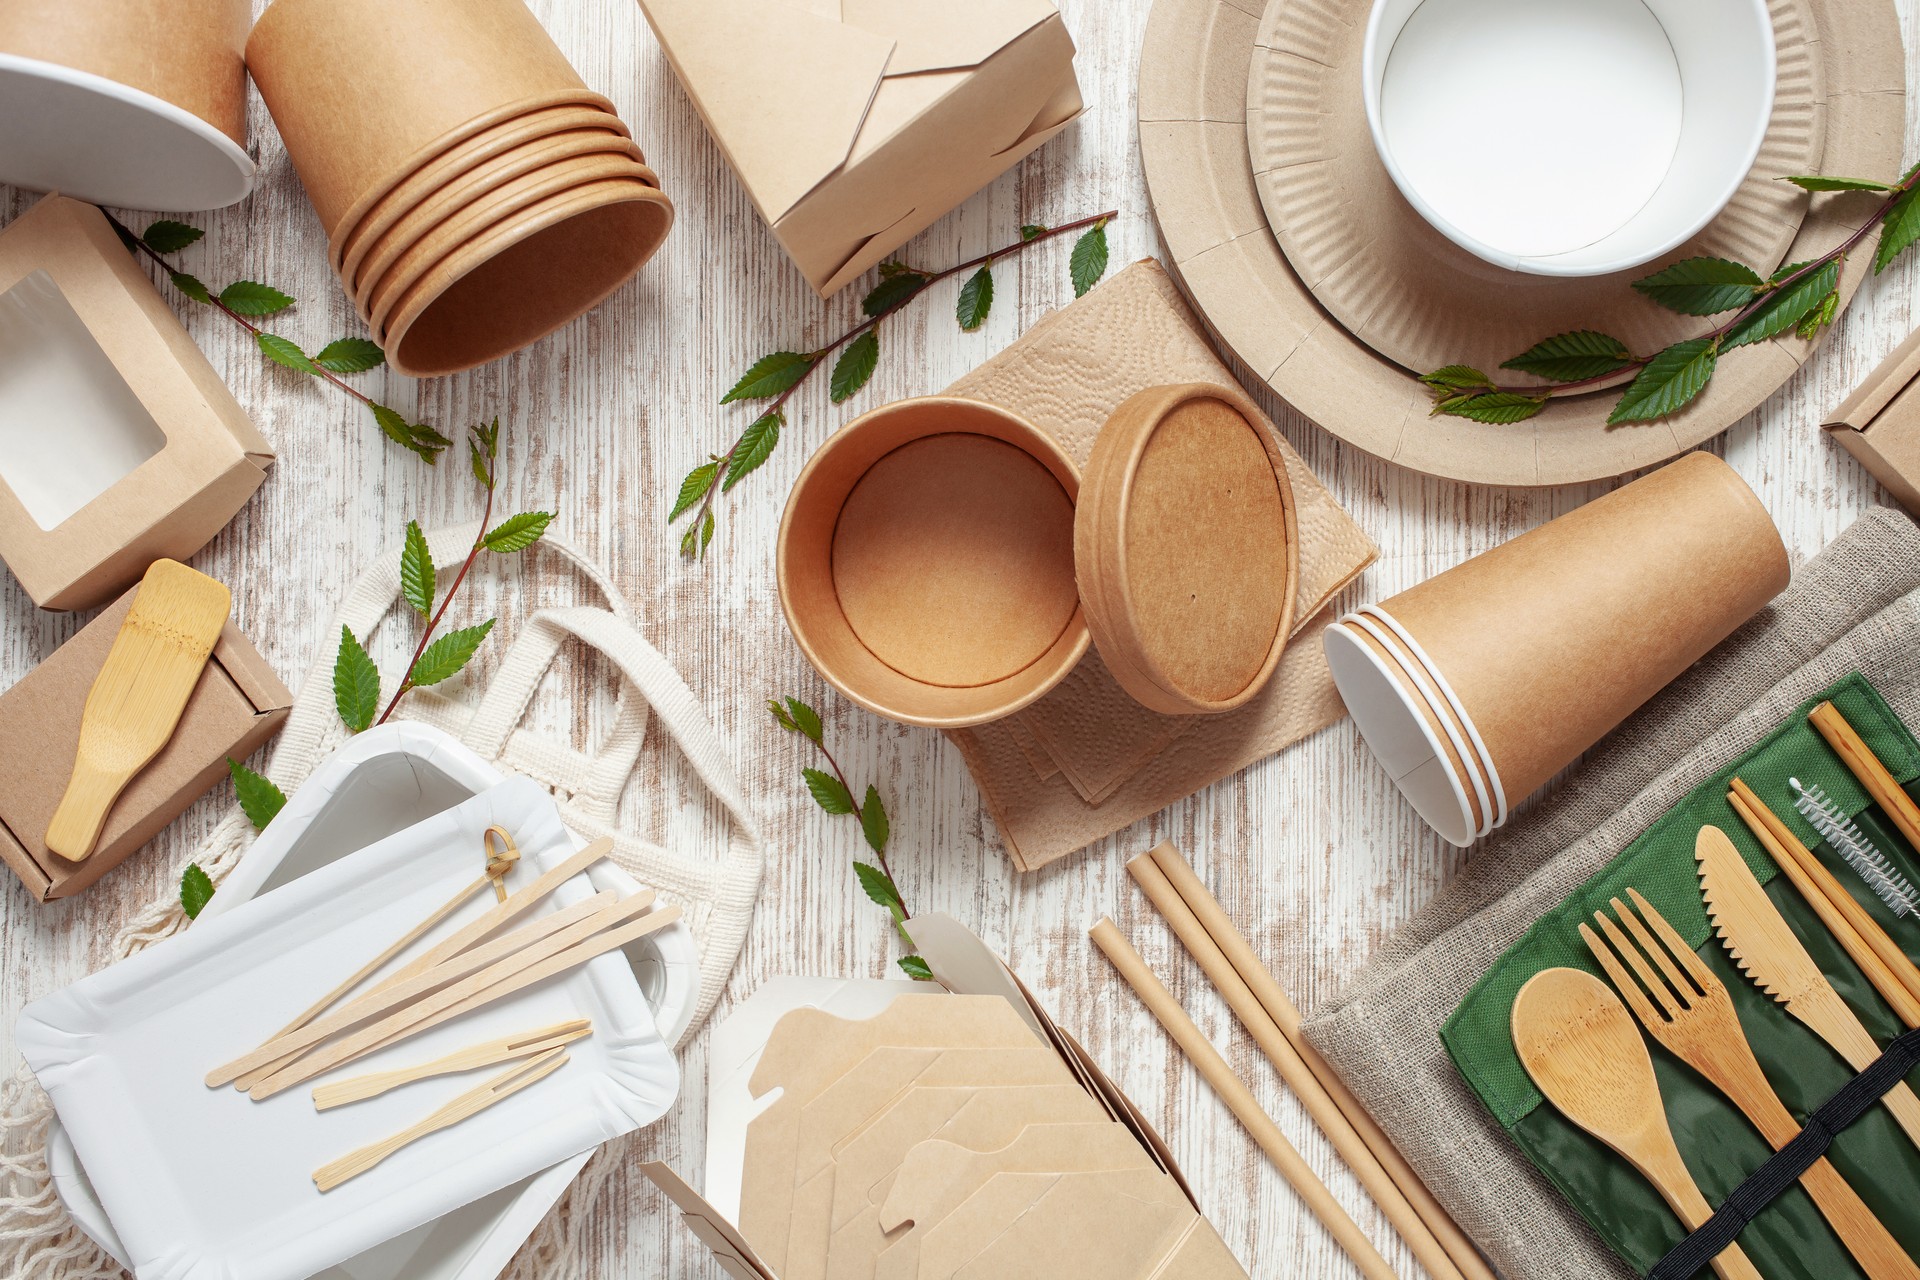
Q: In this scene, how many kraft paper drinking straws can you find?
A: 3